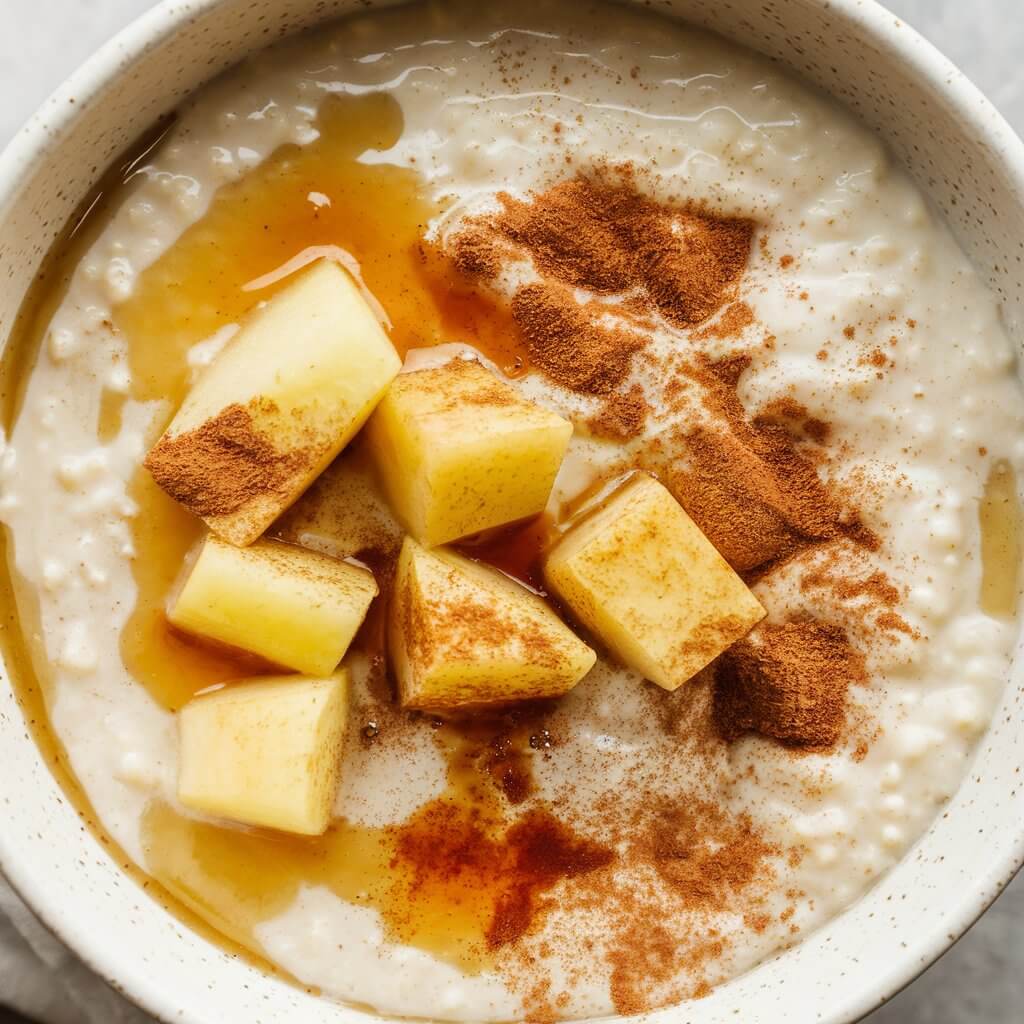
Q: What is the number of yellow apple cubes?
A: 6